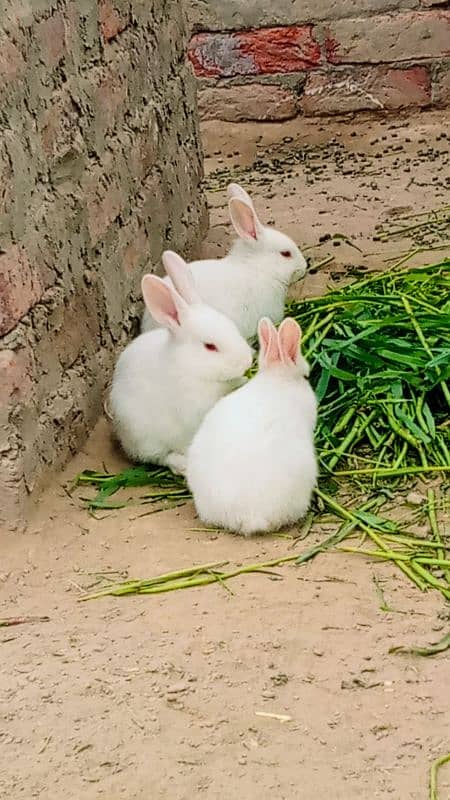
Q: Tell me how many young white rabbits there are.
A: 3